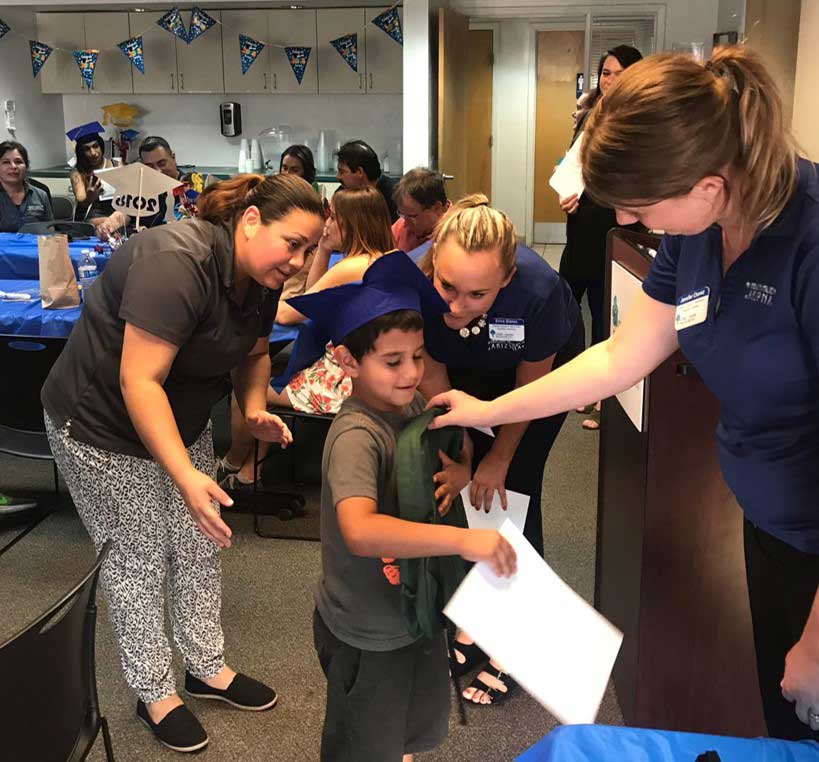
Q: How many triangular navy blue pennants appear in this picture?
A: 10